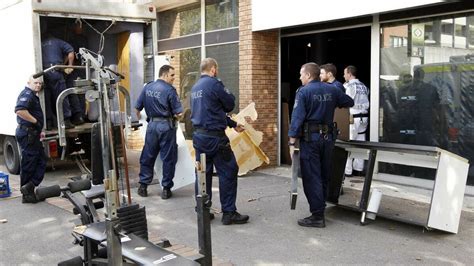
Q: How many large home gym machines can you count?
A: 1